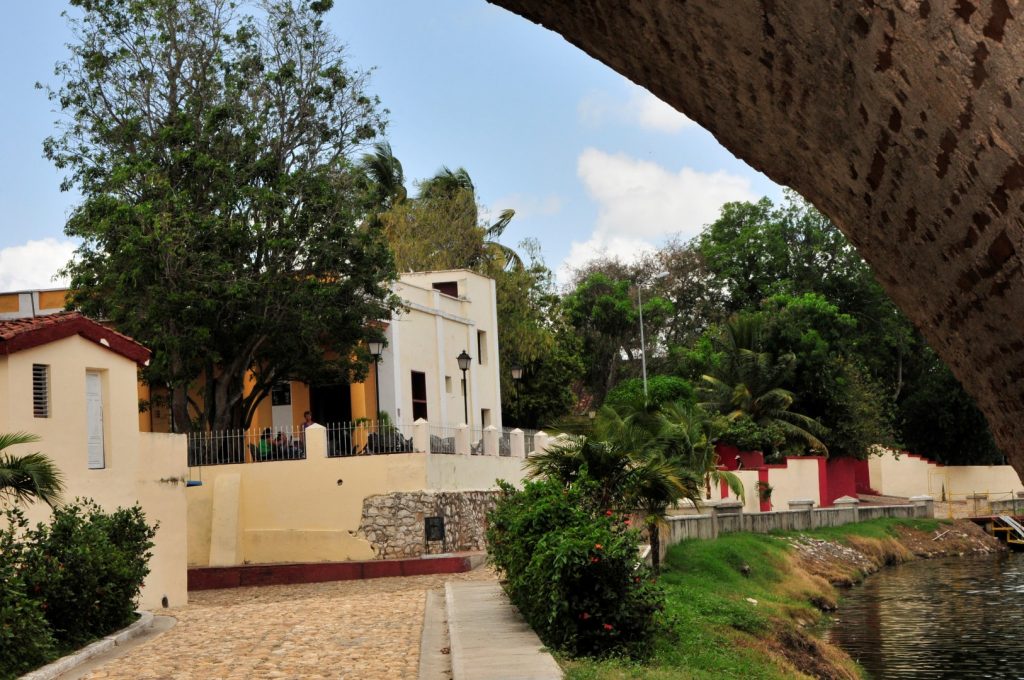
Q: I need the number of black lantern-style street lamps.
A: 3